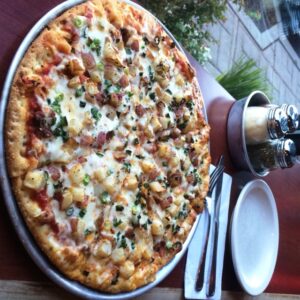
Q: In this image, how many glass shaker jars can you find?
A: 3